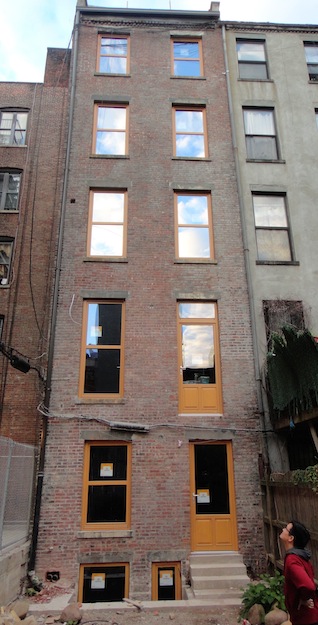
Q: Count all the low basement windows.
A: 2